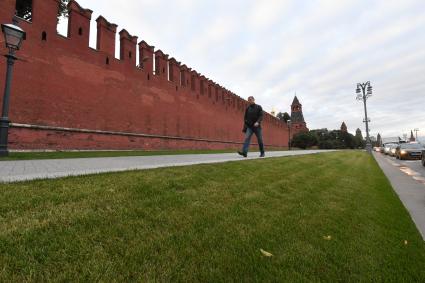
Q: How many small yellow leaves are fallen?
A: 3